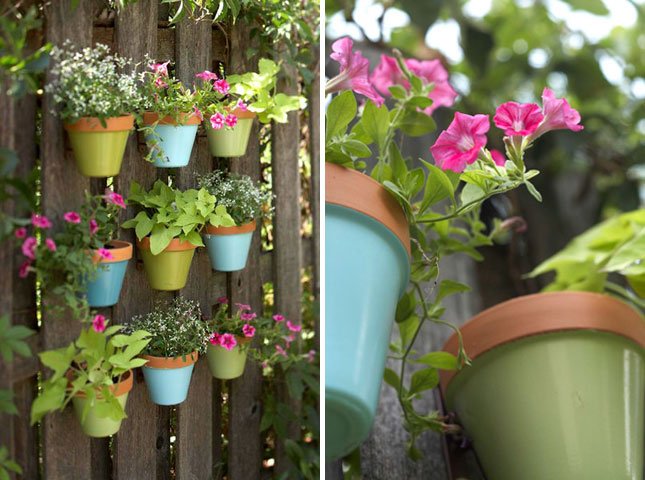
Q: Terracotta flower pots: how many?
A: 11